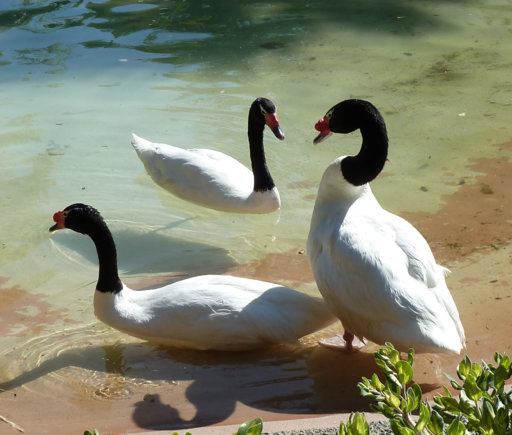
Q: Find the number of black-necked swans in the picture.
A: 3